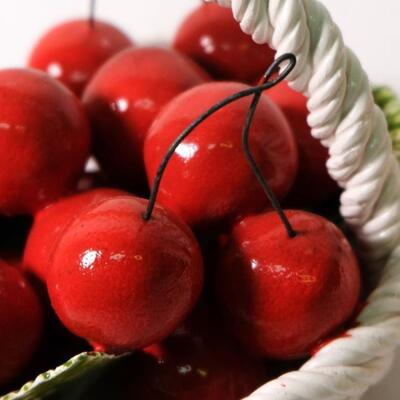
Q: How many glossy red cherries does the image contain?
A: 11